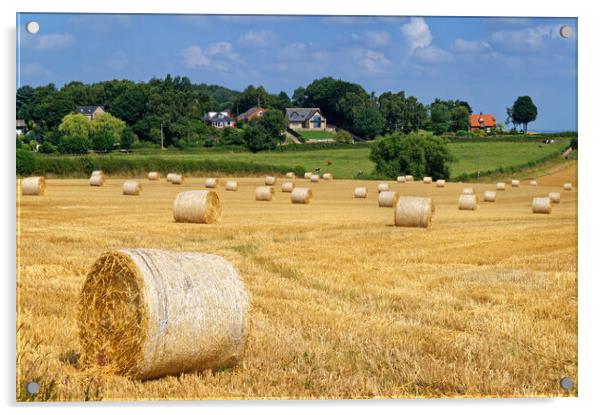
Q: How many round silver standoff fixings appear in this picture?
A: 4